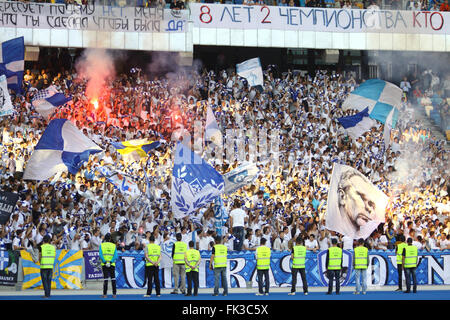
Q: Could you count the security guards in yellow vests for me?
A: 12